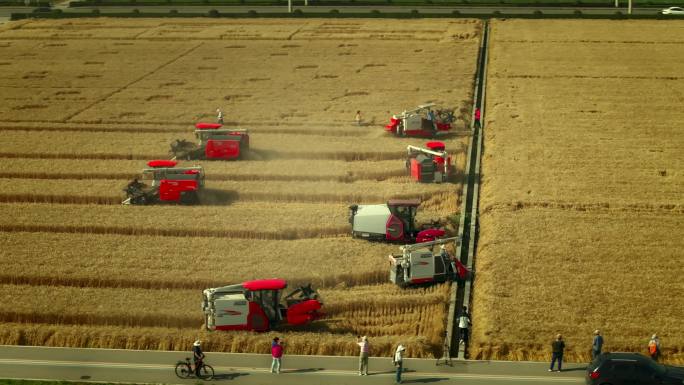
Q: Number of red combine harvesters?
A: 7